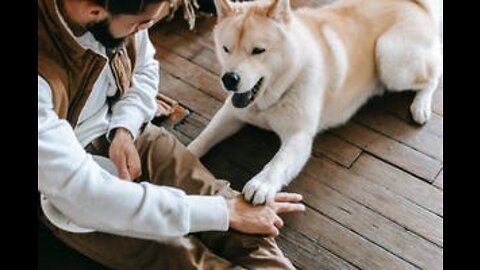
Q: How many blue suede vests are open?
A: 0